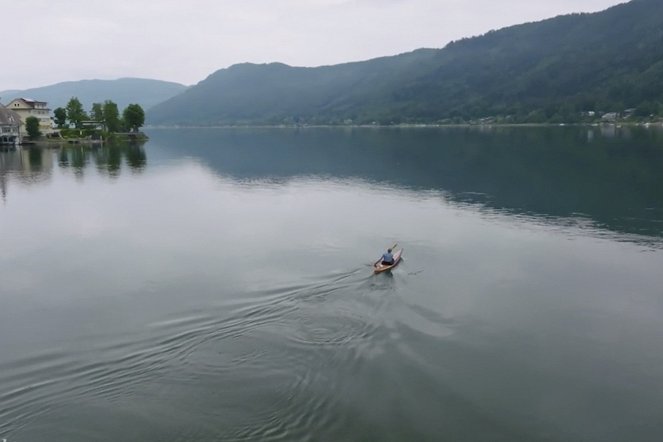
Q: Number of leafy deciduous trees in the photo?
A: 6